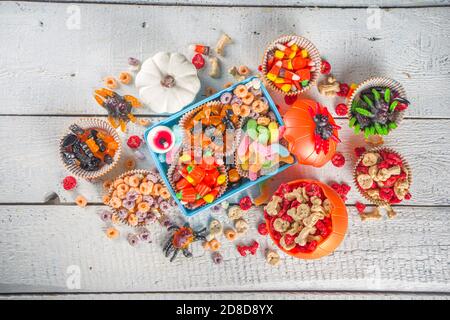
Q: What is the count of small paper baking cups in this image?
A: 8